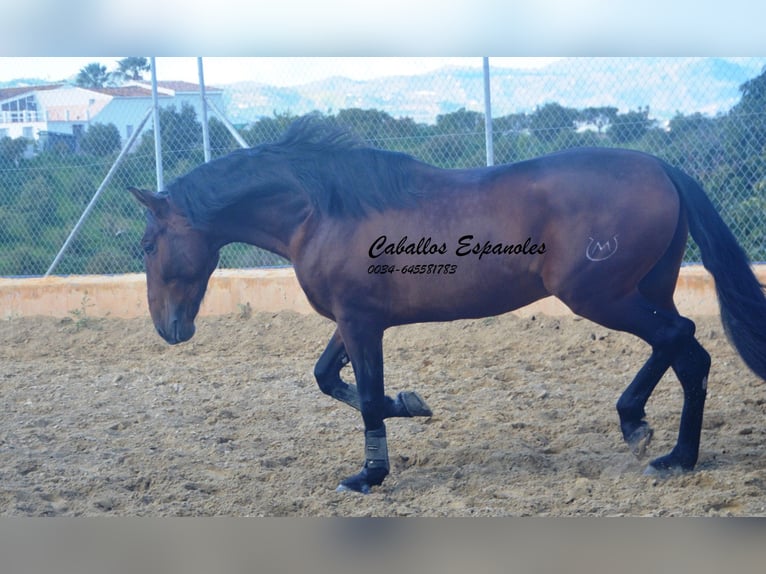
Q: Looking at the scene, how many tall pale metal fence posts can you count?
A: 3